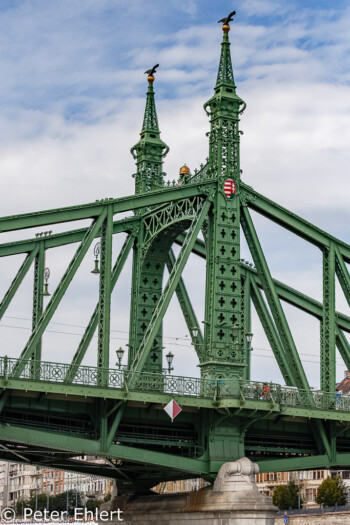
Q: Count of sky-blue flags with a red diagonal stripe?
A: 0